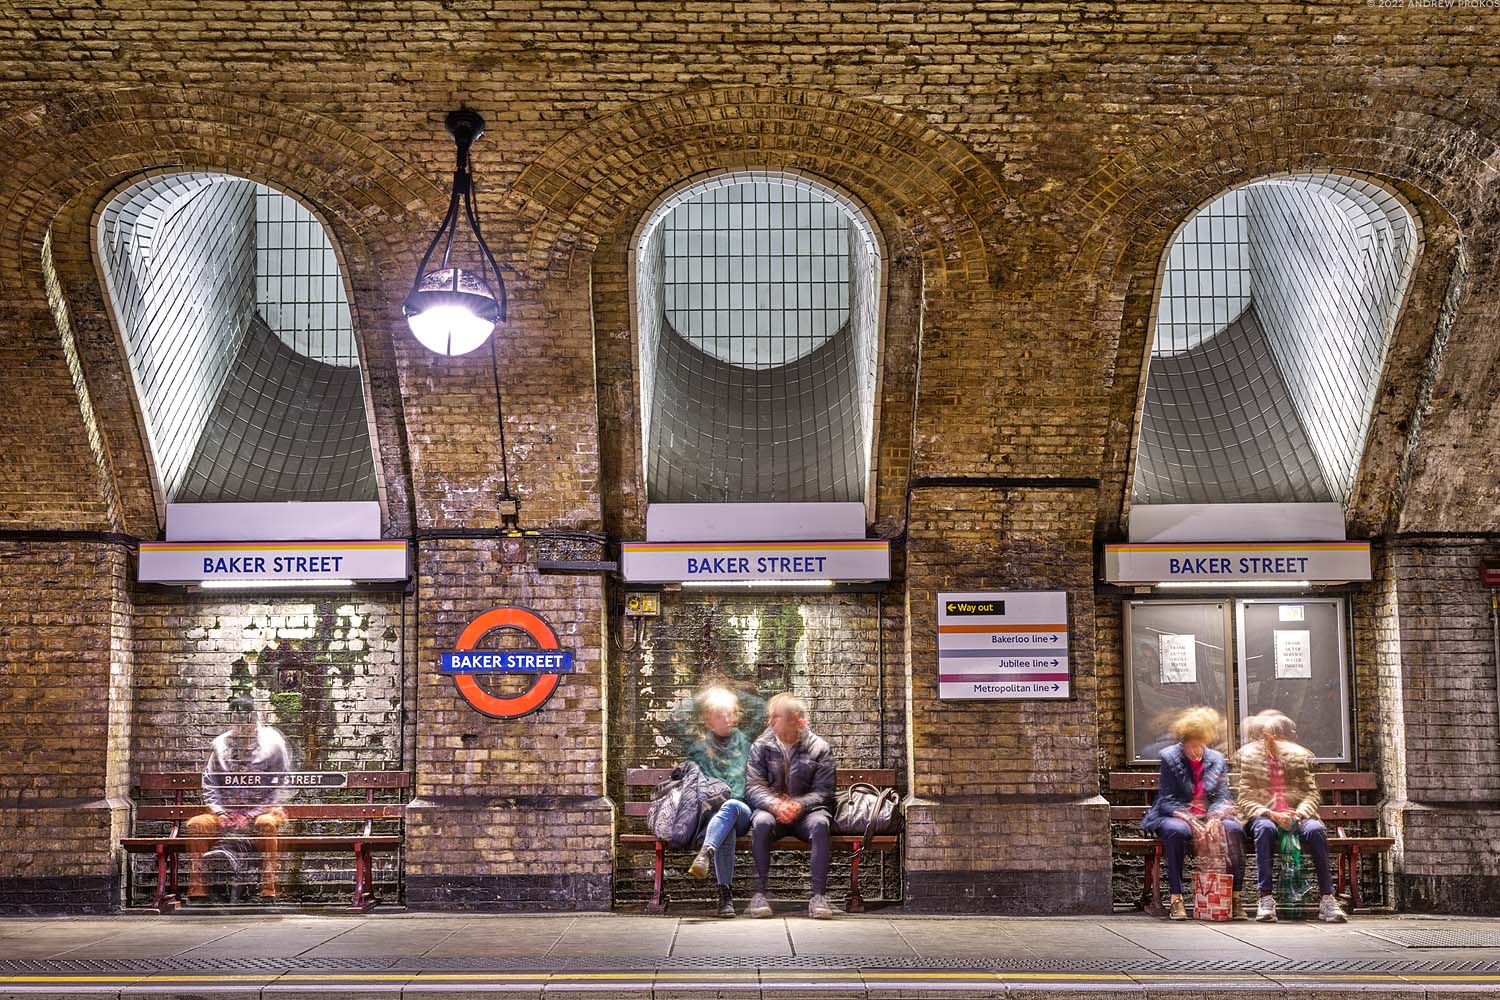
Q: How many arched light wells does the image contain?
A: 3